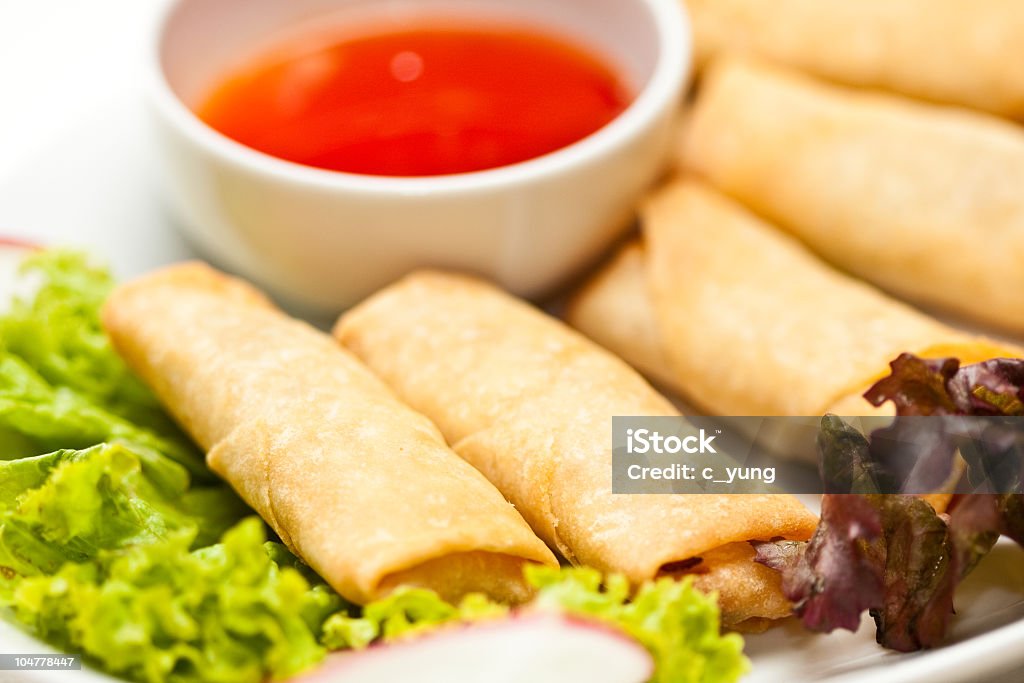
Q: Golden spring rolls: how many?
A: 5